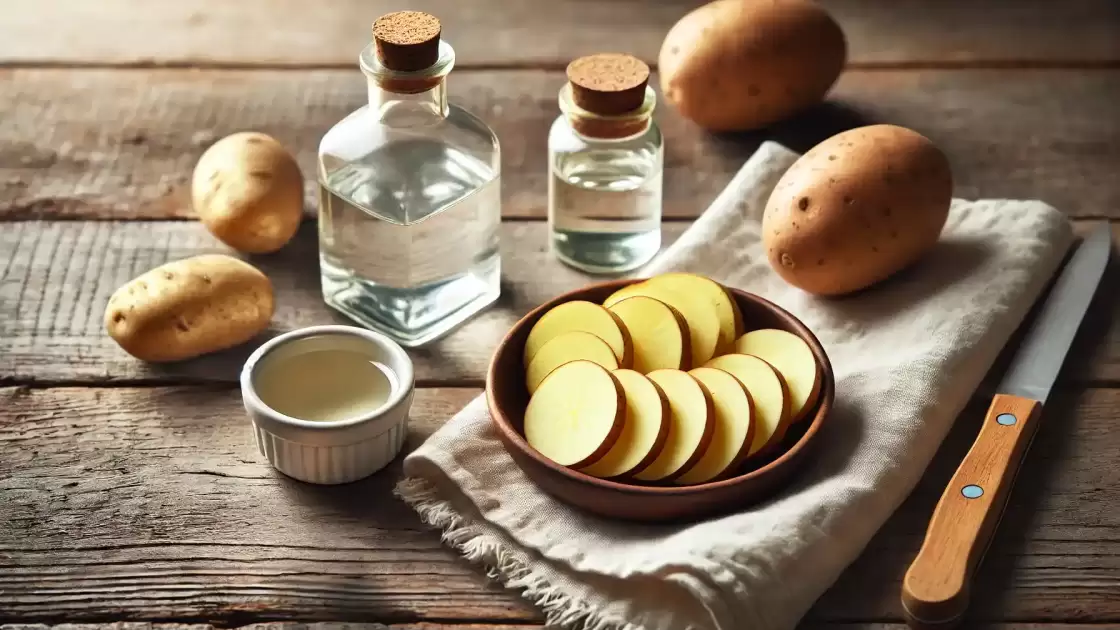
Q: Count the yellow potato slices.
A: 11